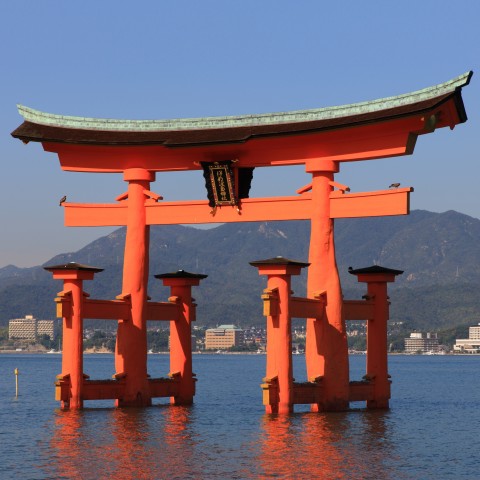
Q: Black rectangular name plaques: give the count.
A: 1